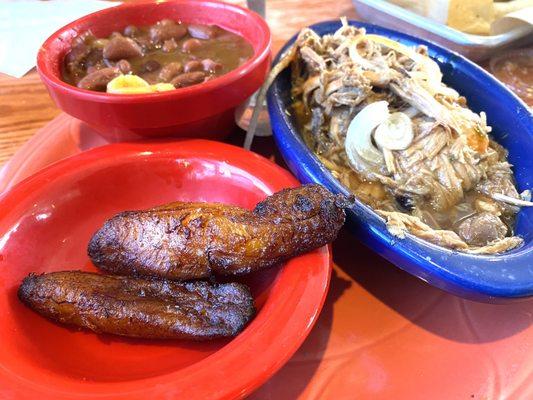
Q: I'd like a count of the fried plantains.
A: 2